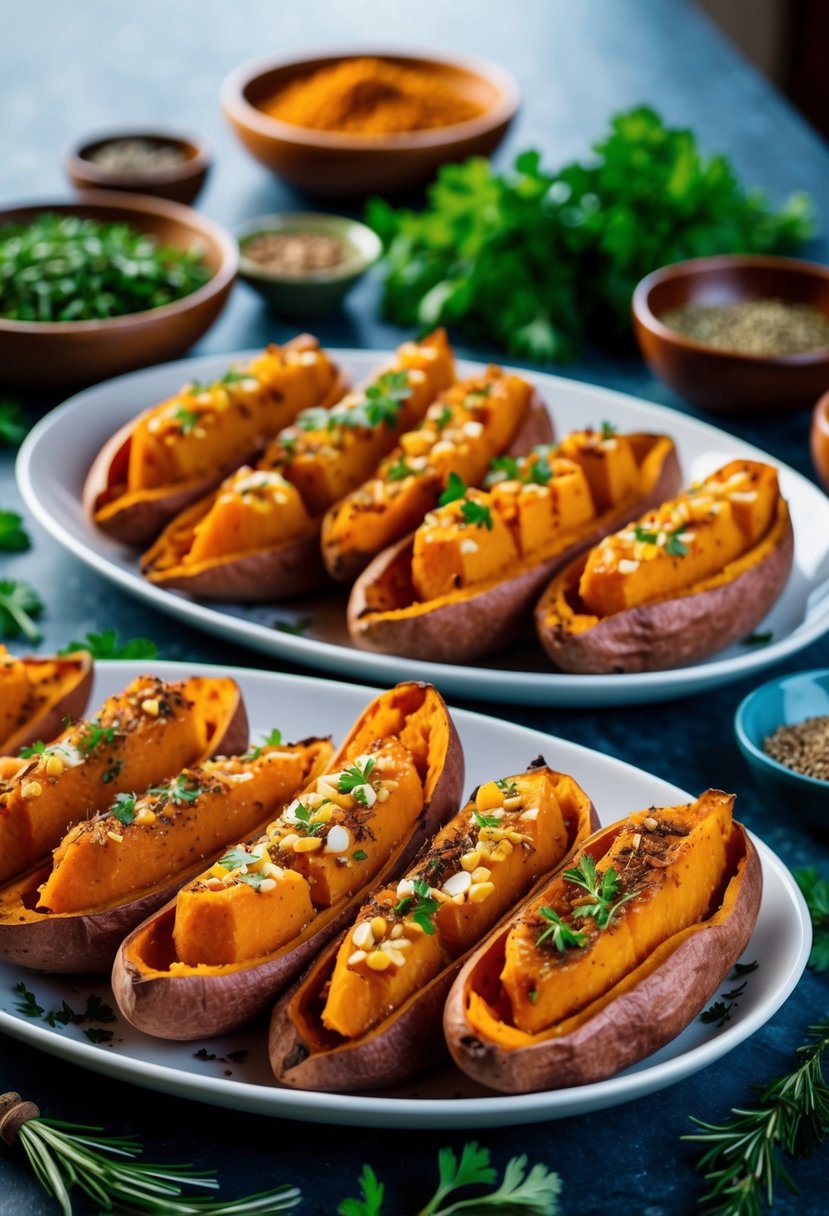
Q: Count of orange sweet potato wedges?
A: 11